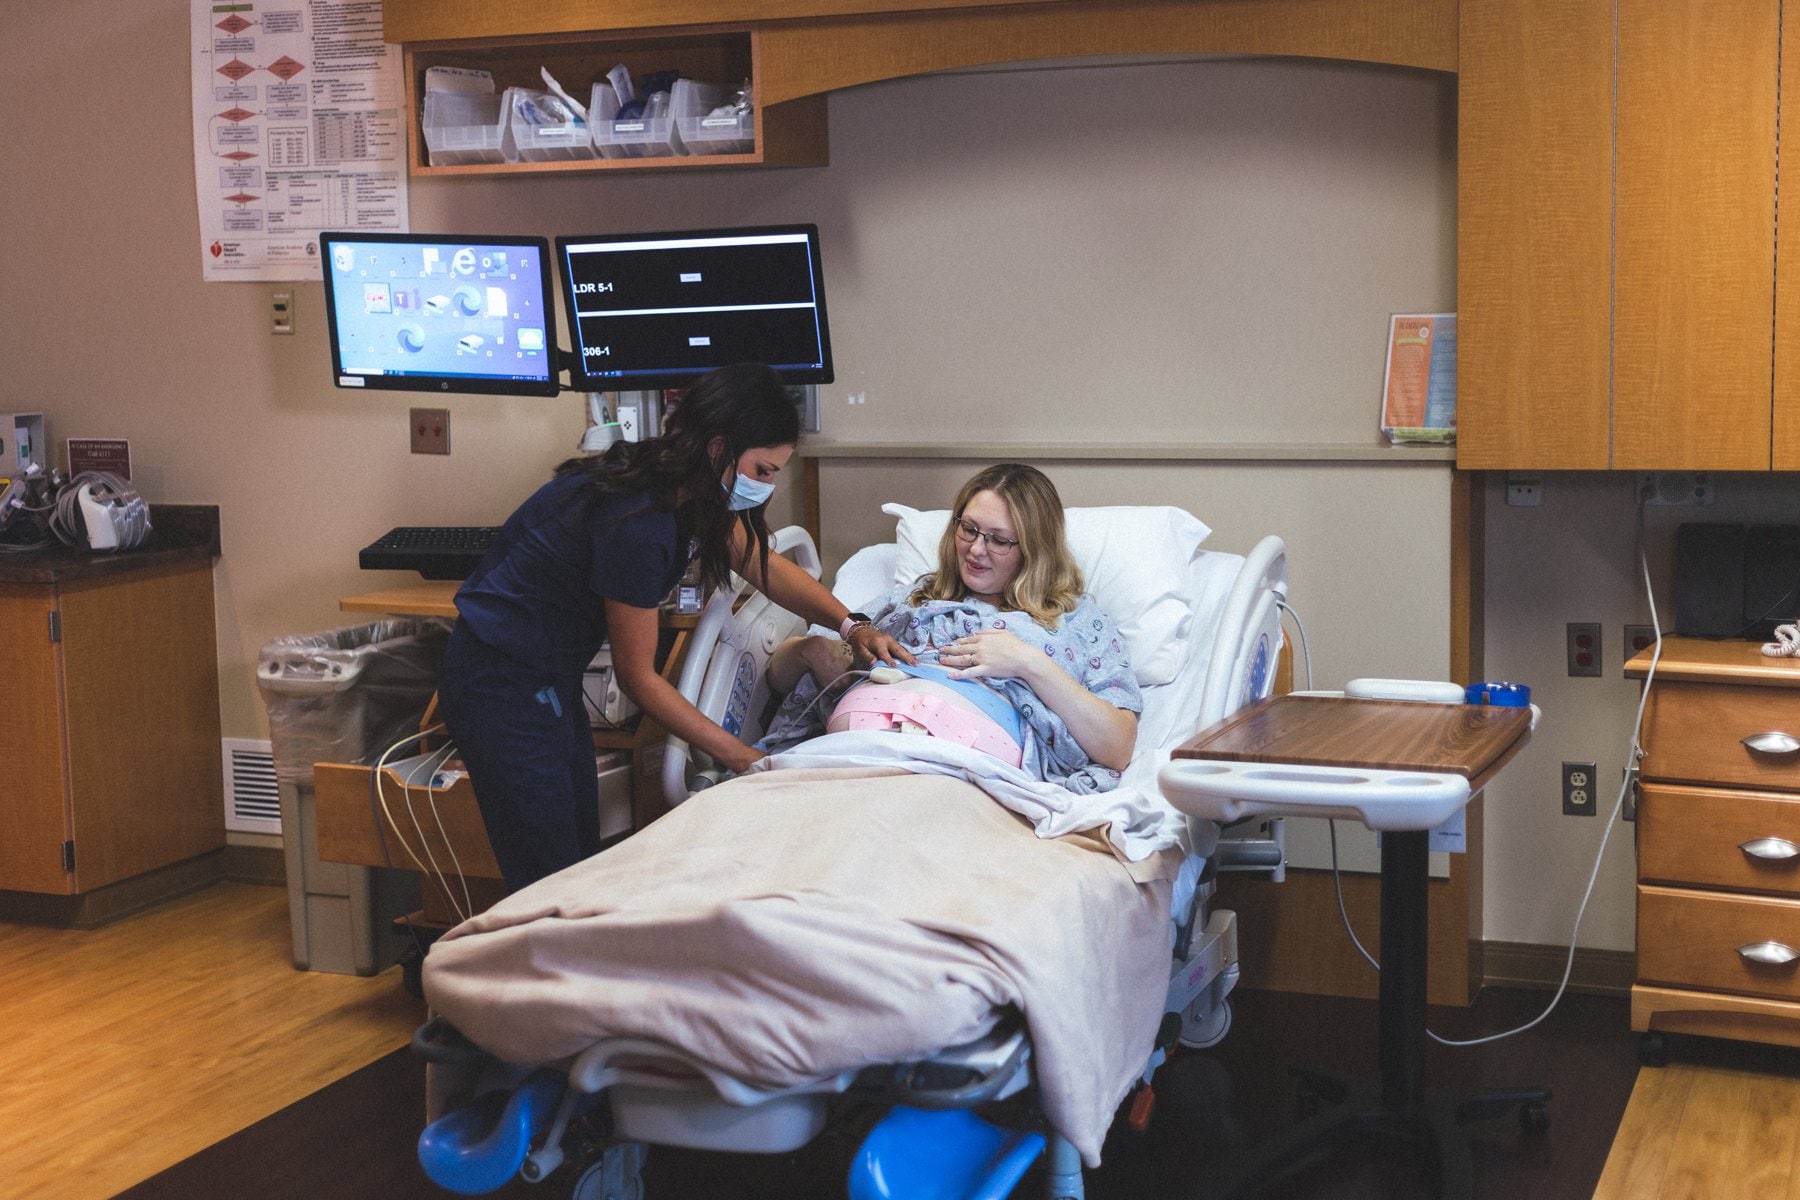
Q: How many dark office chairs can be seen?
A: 0